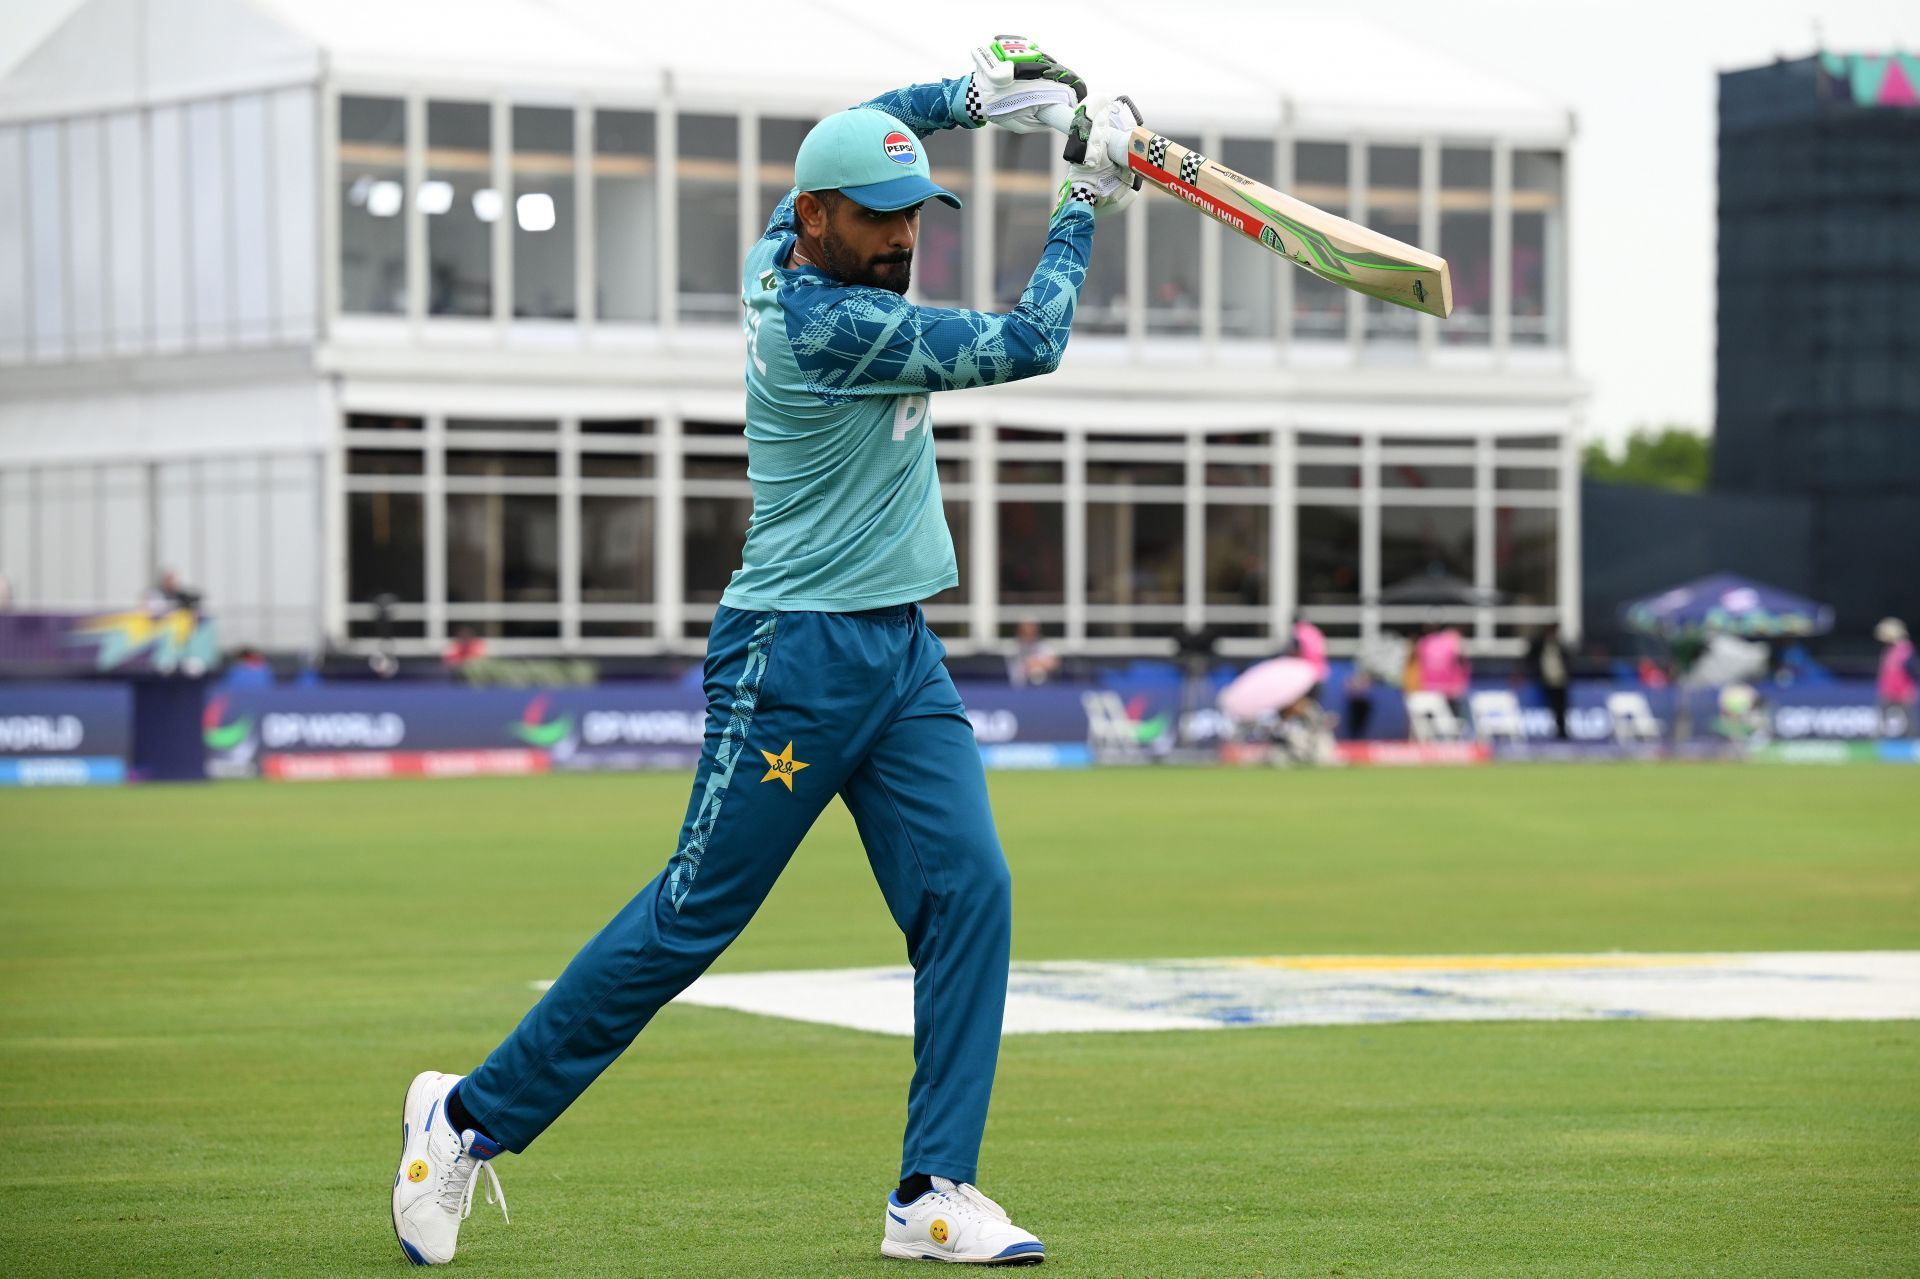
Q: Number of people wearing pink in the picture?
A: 3